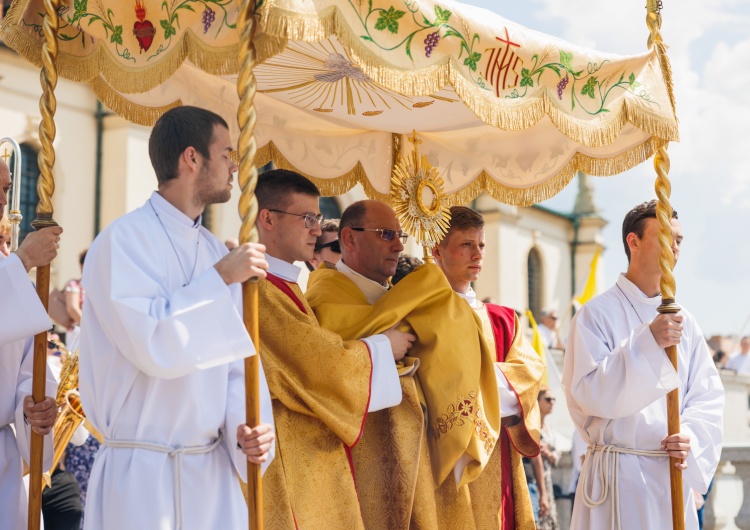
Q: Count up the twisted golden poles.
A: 3